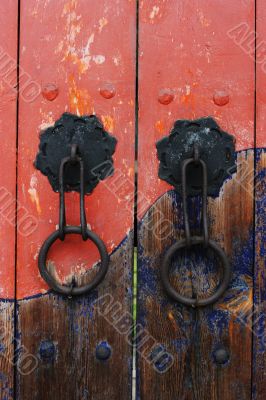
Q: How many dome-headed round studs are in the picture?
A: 8